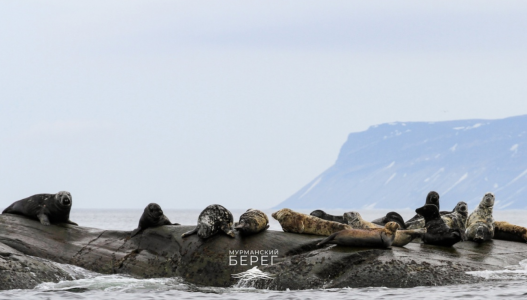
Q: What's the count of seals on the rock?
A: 14